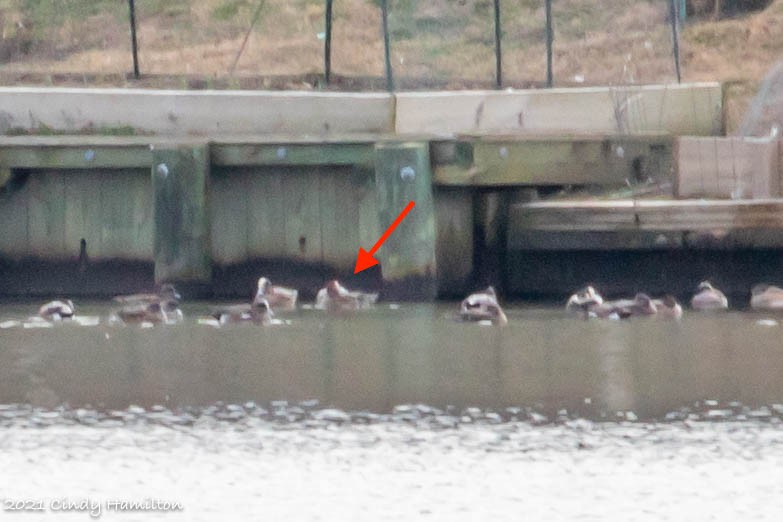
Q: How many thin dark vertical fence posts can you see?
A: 6